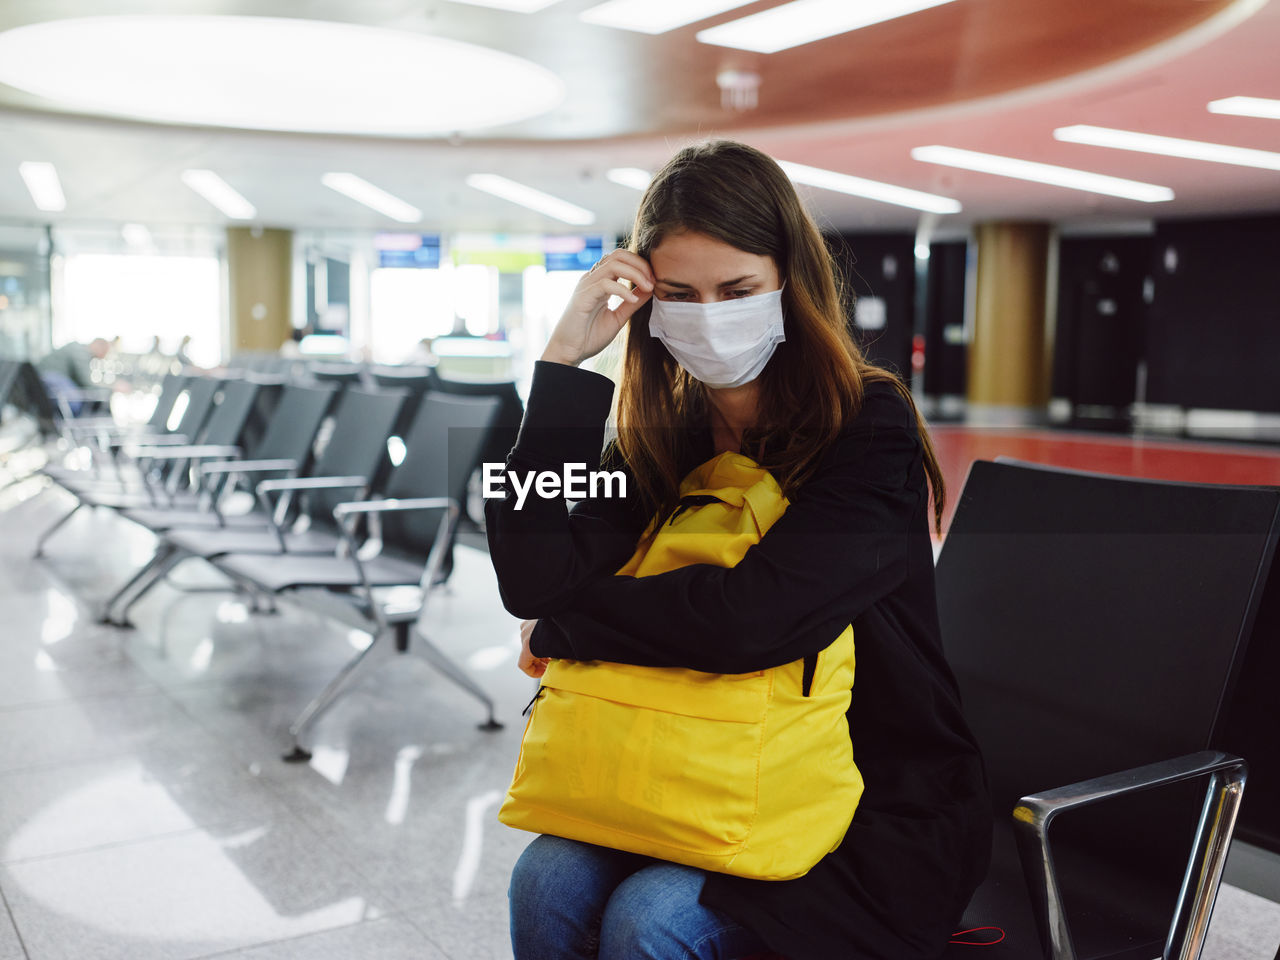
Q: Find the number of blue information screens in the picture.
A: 2